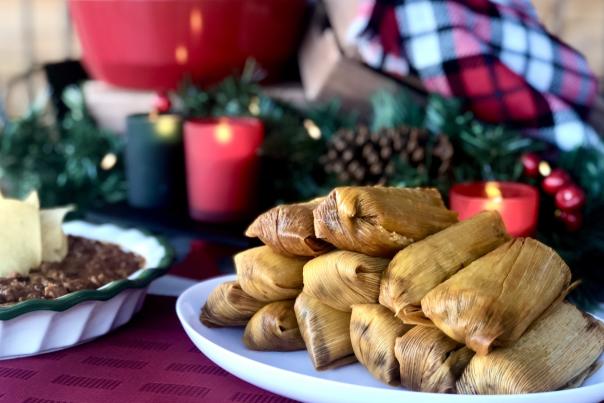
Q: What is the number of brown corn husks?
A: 12